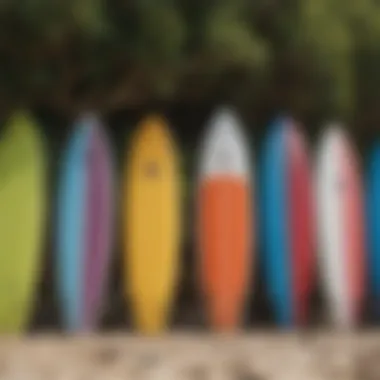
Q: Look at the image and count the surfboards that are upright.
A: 7